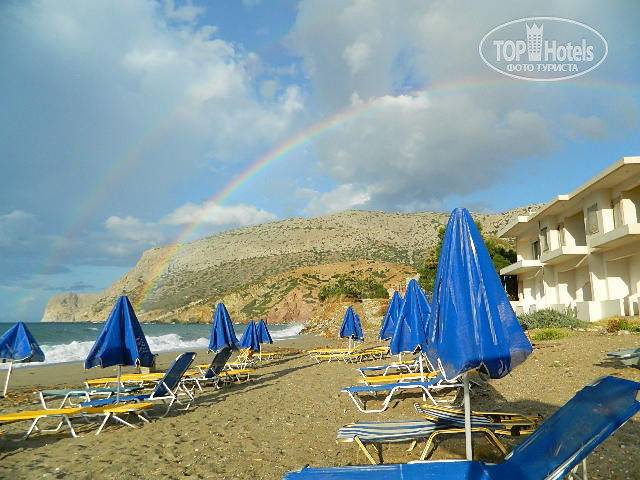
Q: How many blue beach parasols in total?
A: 9